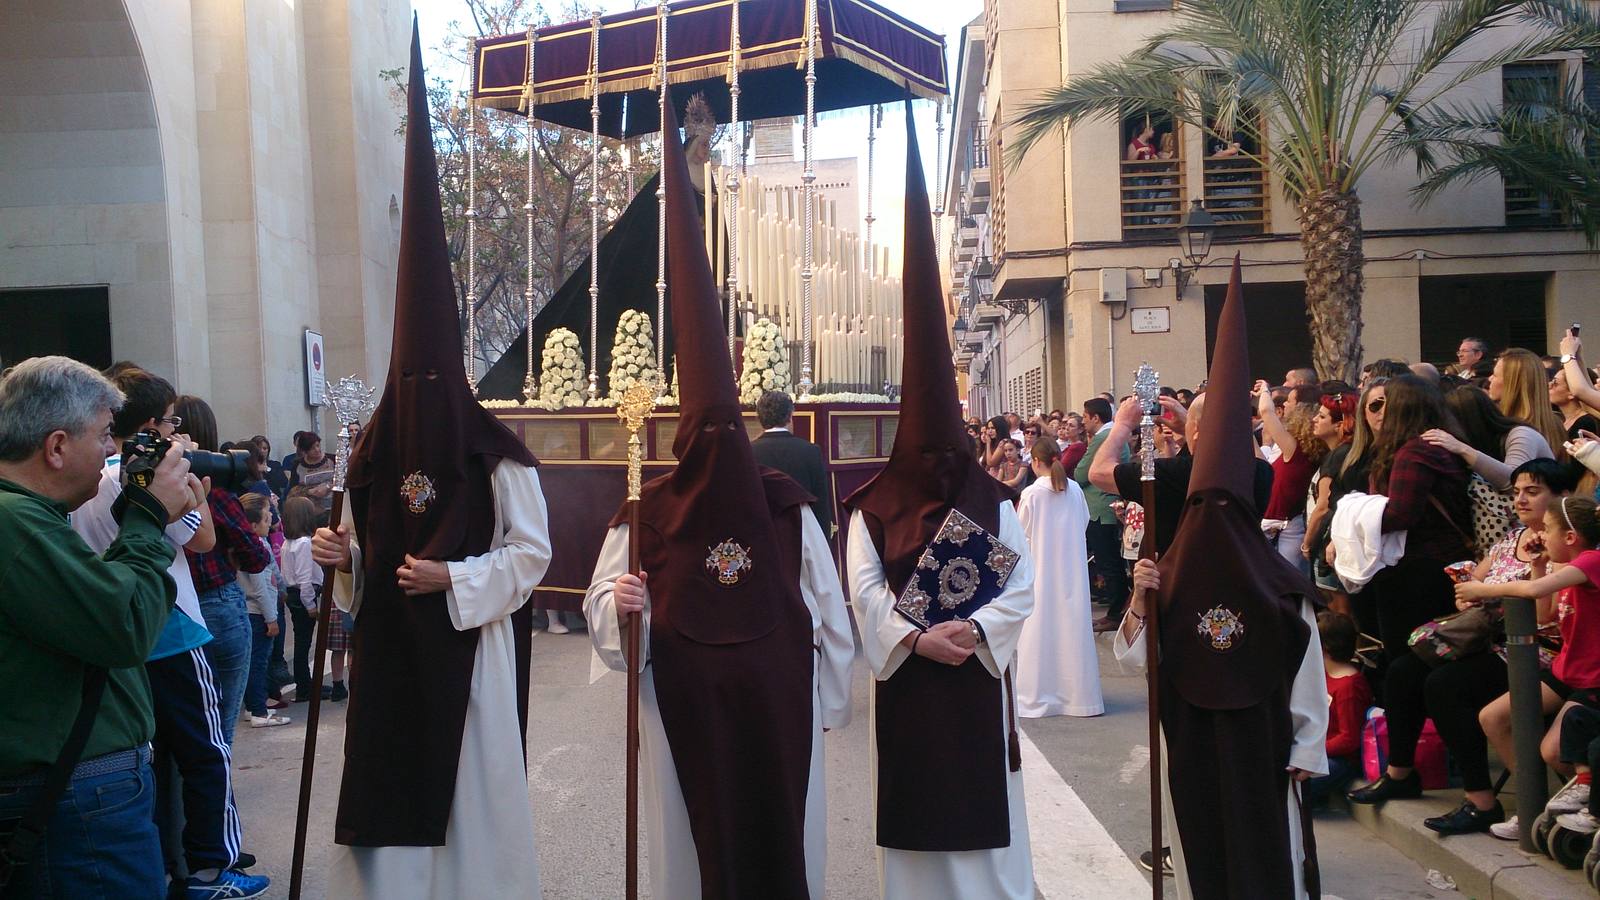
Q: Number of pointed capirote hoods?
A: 4